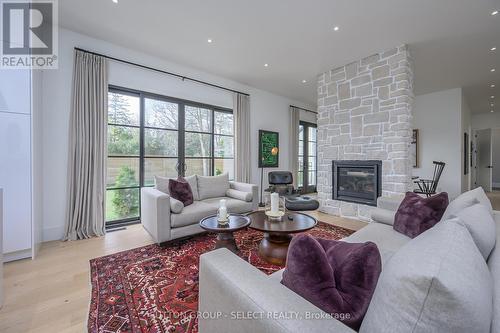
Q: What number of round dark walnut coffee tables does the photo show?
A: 2